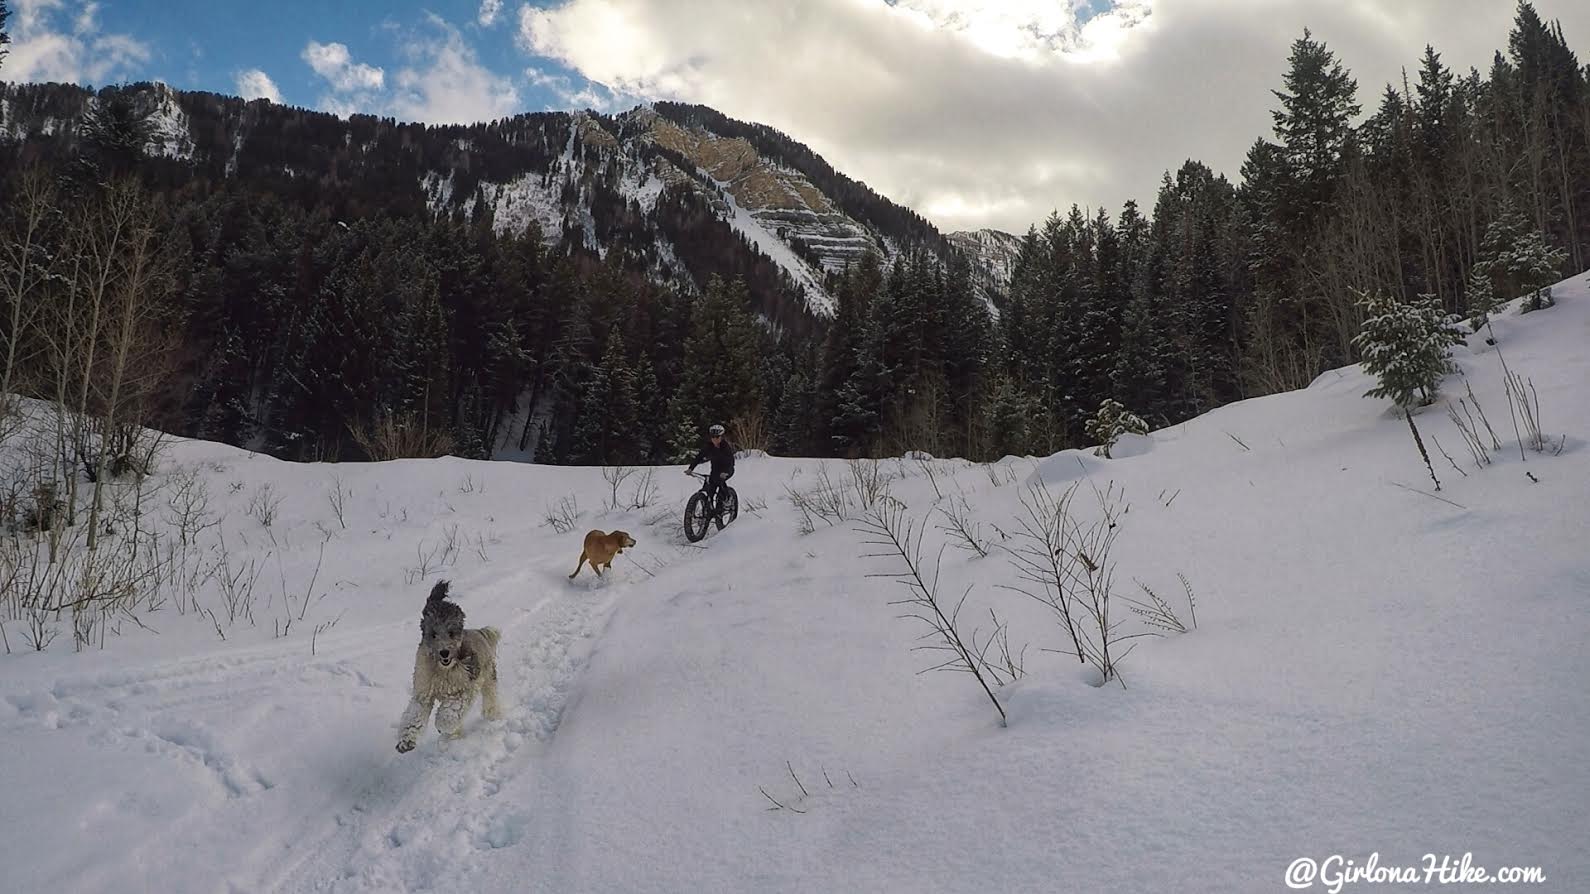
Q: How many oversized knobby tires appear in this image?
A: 2